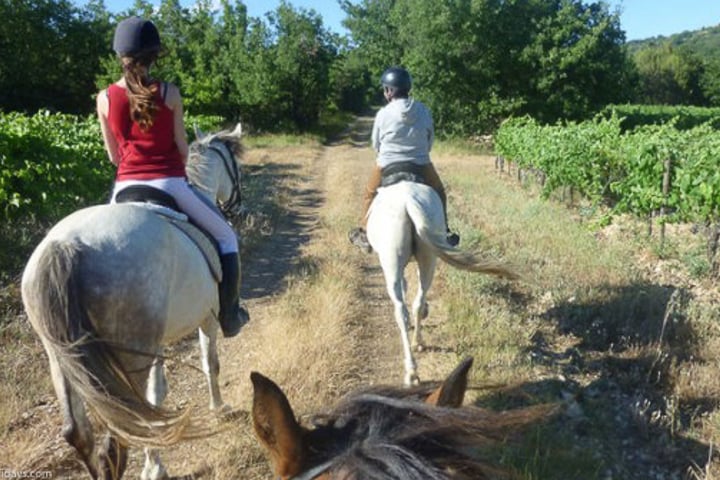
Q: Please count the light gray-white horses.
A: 2